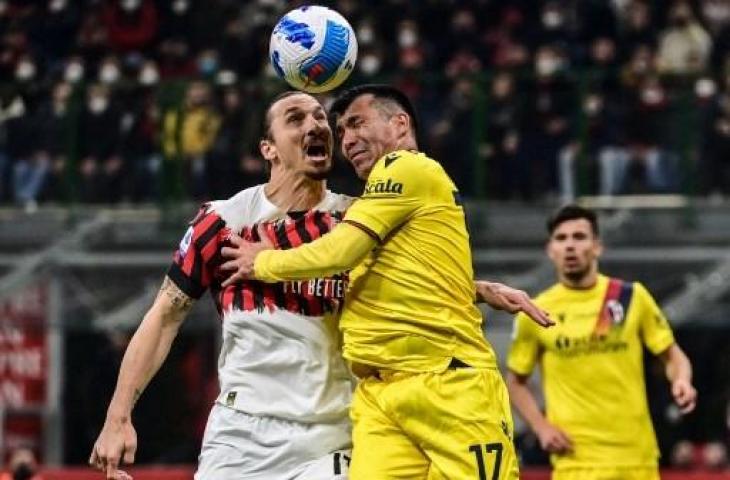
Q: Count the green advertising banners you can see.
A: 0